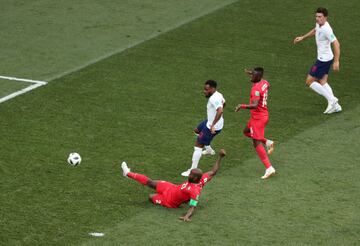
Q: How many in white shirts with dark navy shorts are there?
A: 2